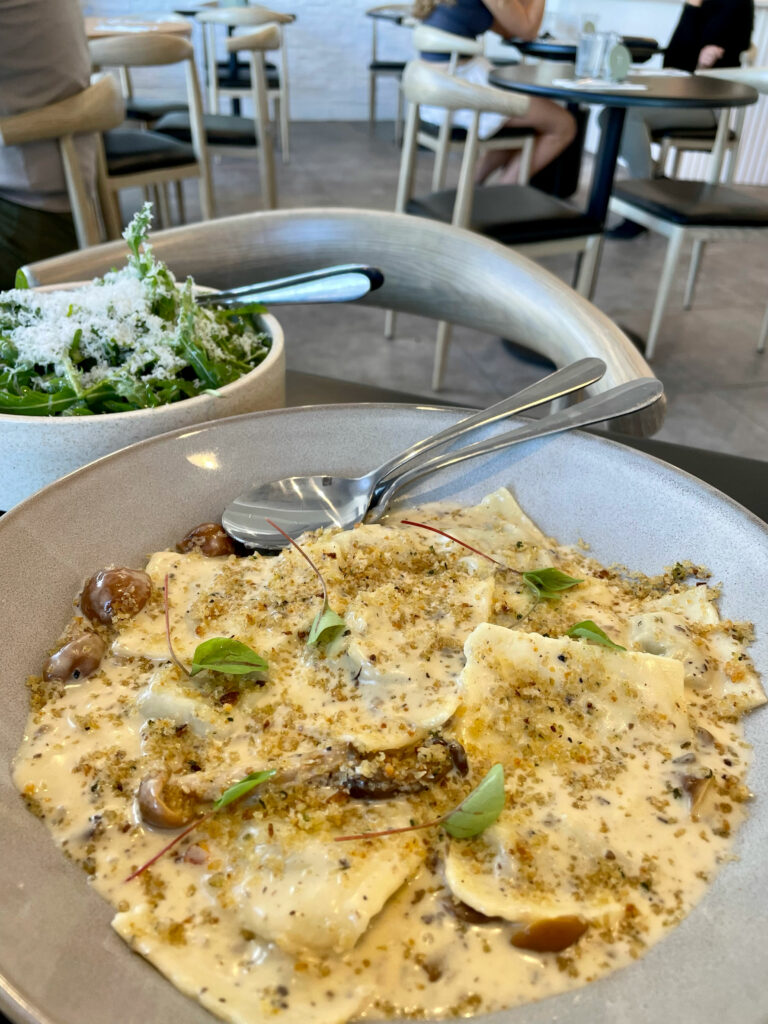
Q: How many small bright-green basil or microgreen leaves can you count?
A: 6